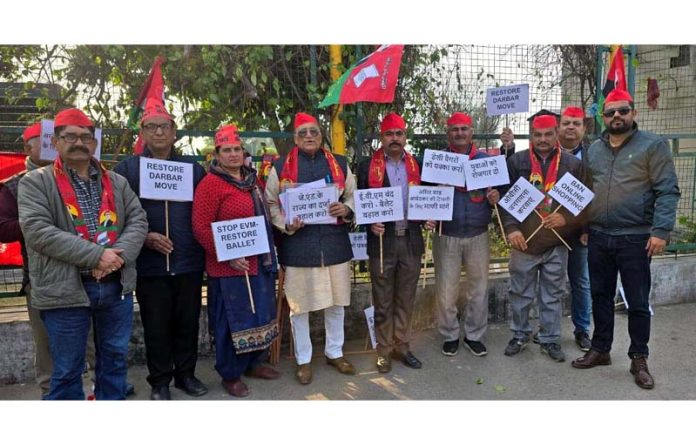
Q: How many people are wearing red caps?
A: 10